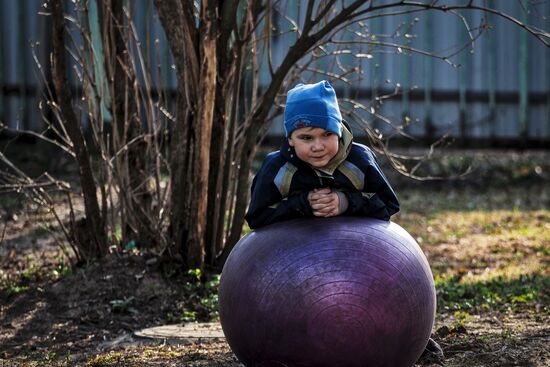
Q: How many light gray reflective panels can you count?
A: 2